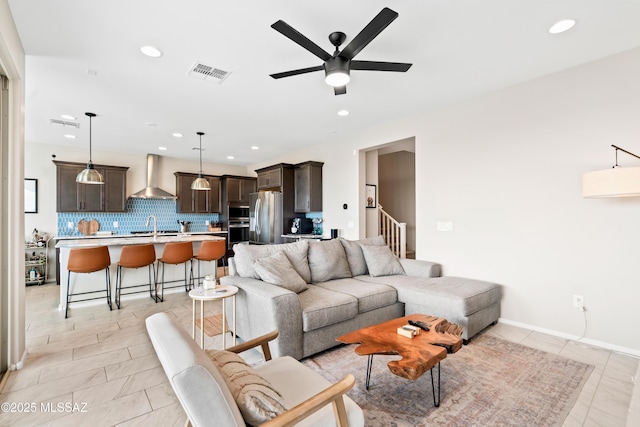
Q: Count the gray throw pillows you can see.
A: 2